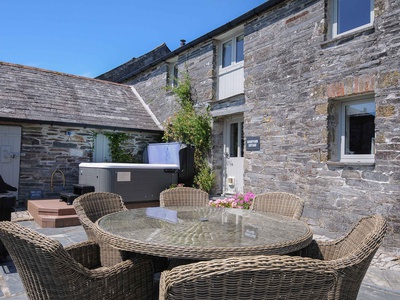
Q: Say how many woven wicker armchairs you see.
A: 6